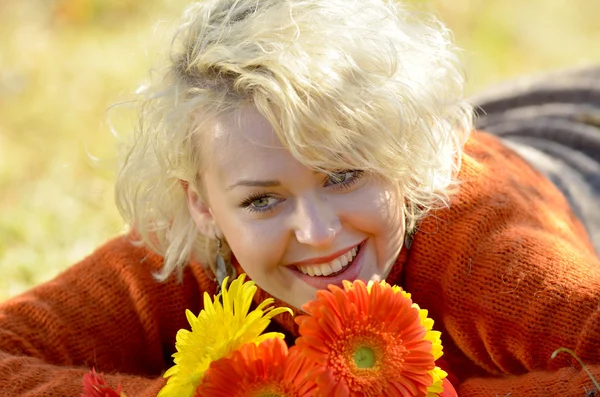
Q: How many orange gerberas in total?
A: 2